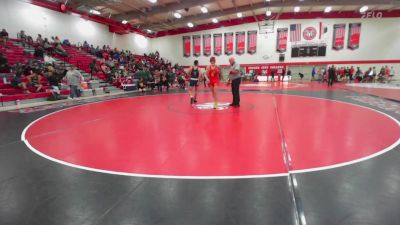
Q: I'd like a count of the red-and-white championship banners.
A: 10